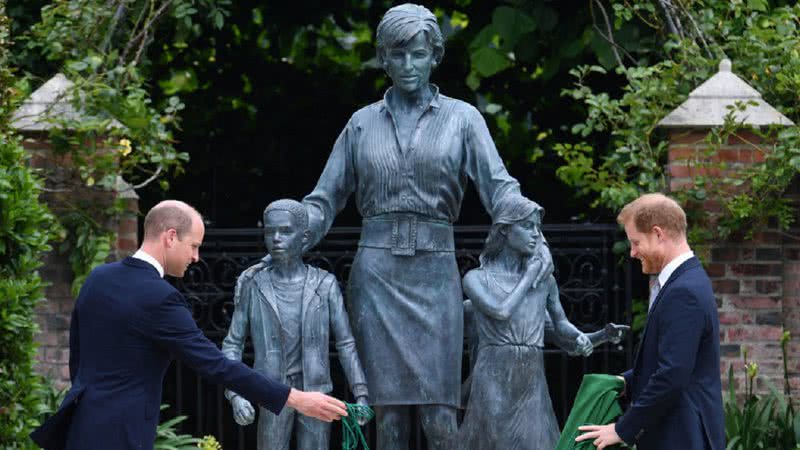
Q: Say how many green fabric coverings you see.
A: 1